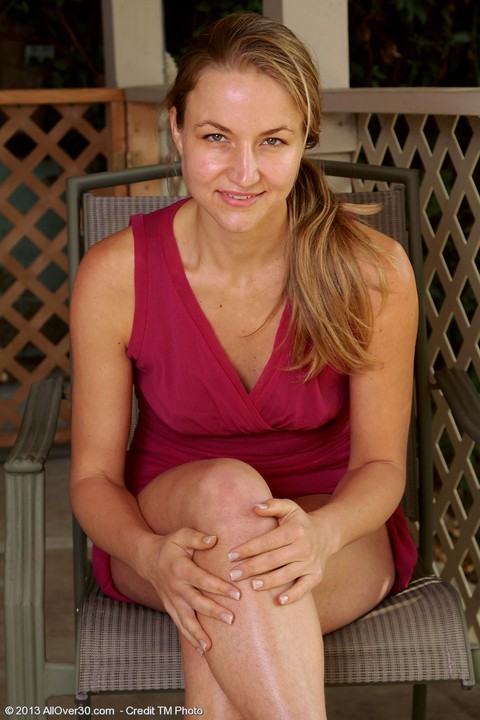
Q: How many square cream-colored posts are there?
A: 2